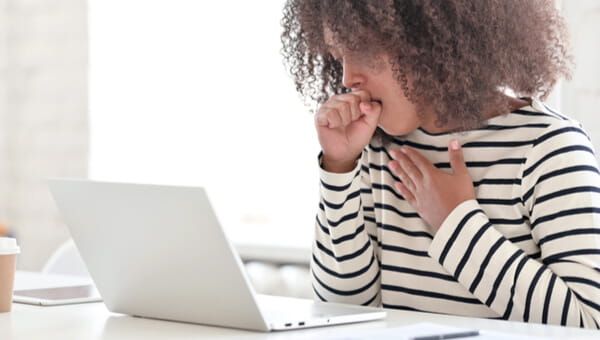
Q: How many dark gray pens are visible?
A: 1